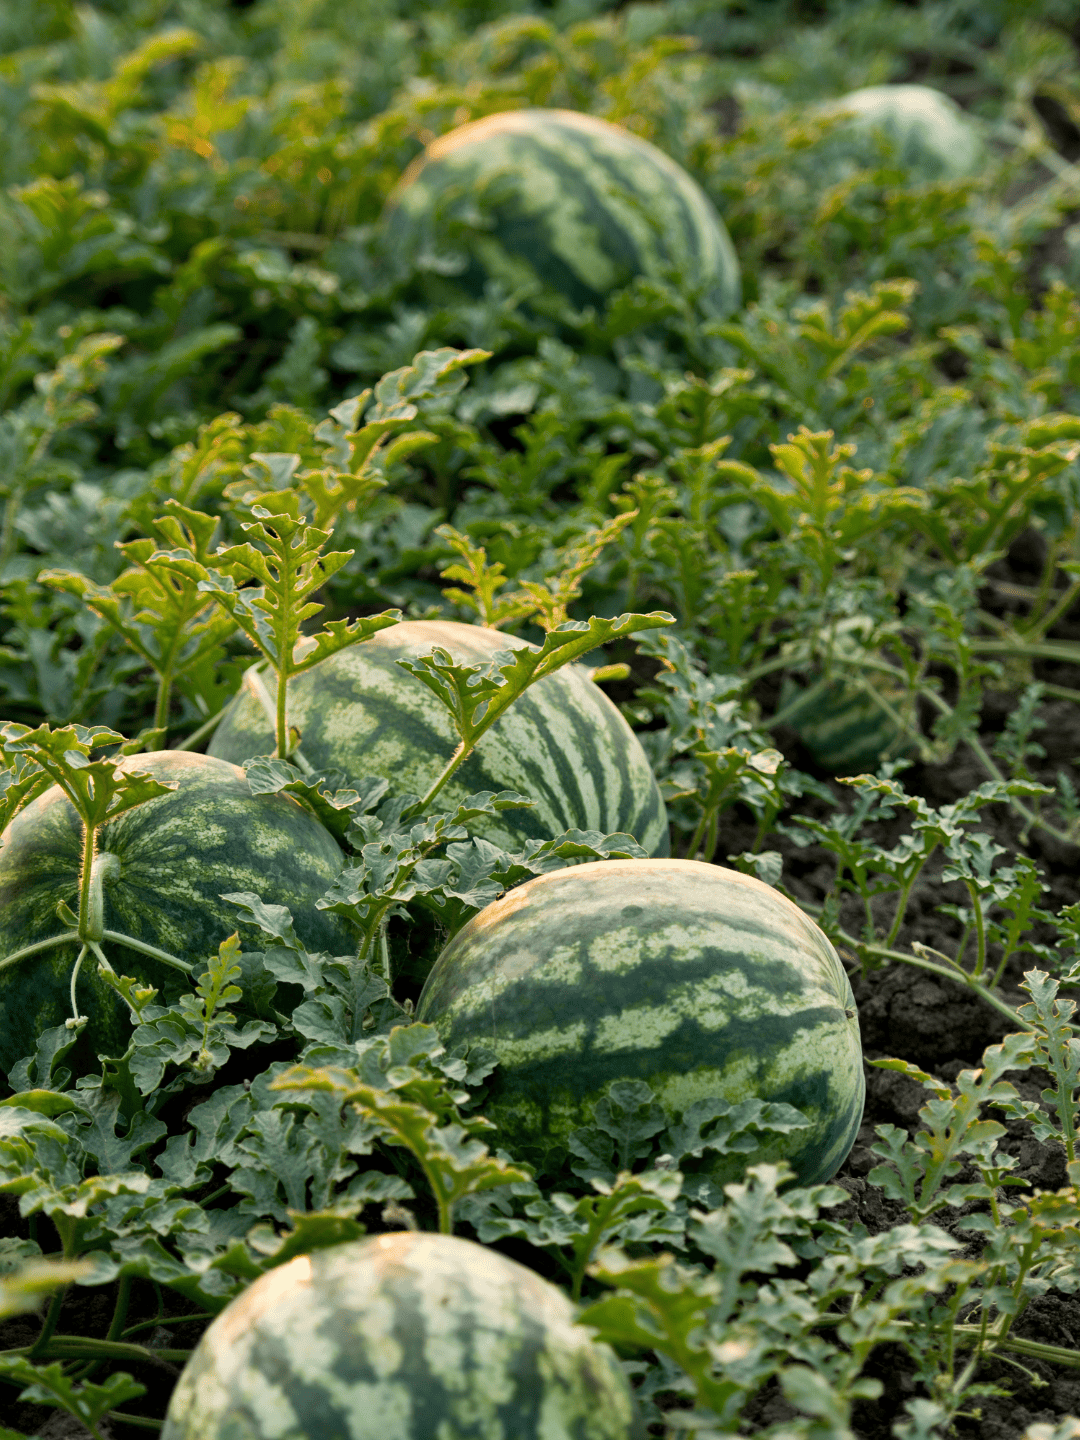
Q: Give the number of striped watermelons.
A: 7